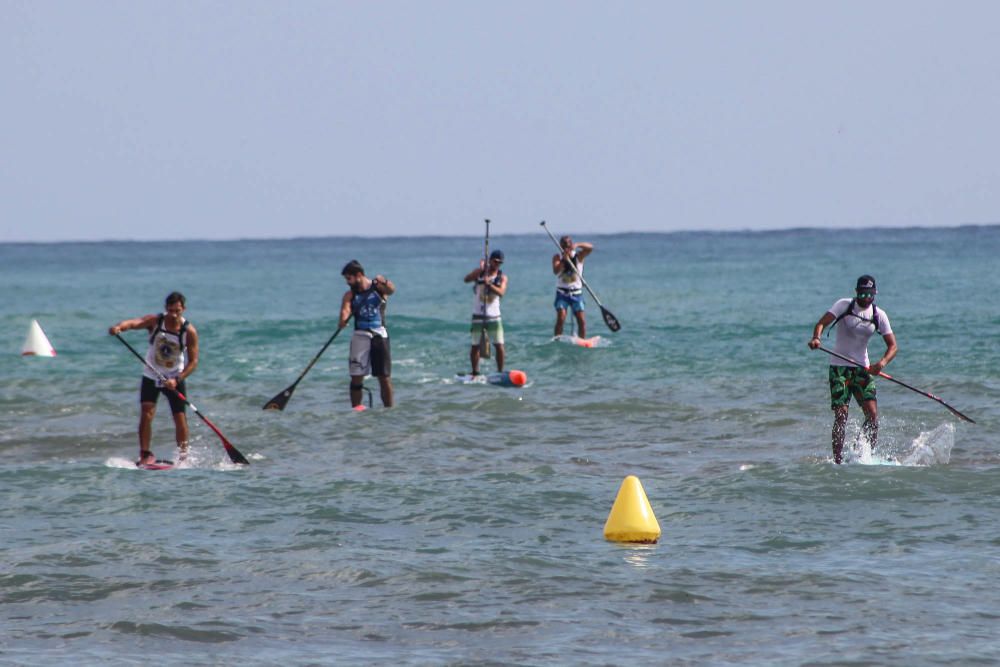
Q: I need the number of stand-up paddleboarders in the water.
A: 5